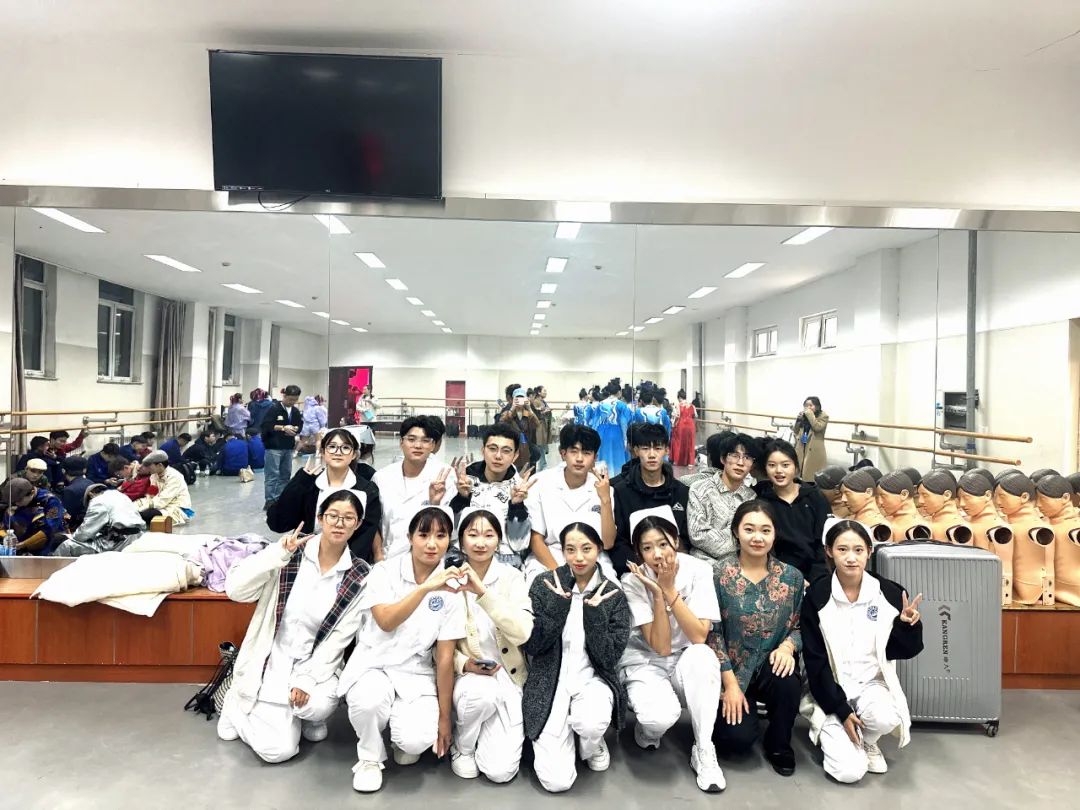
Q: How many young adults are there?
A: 14